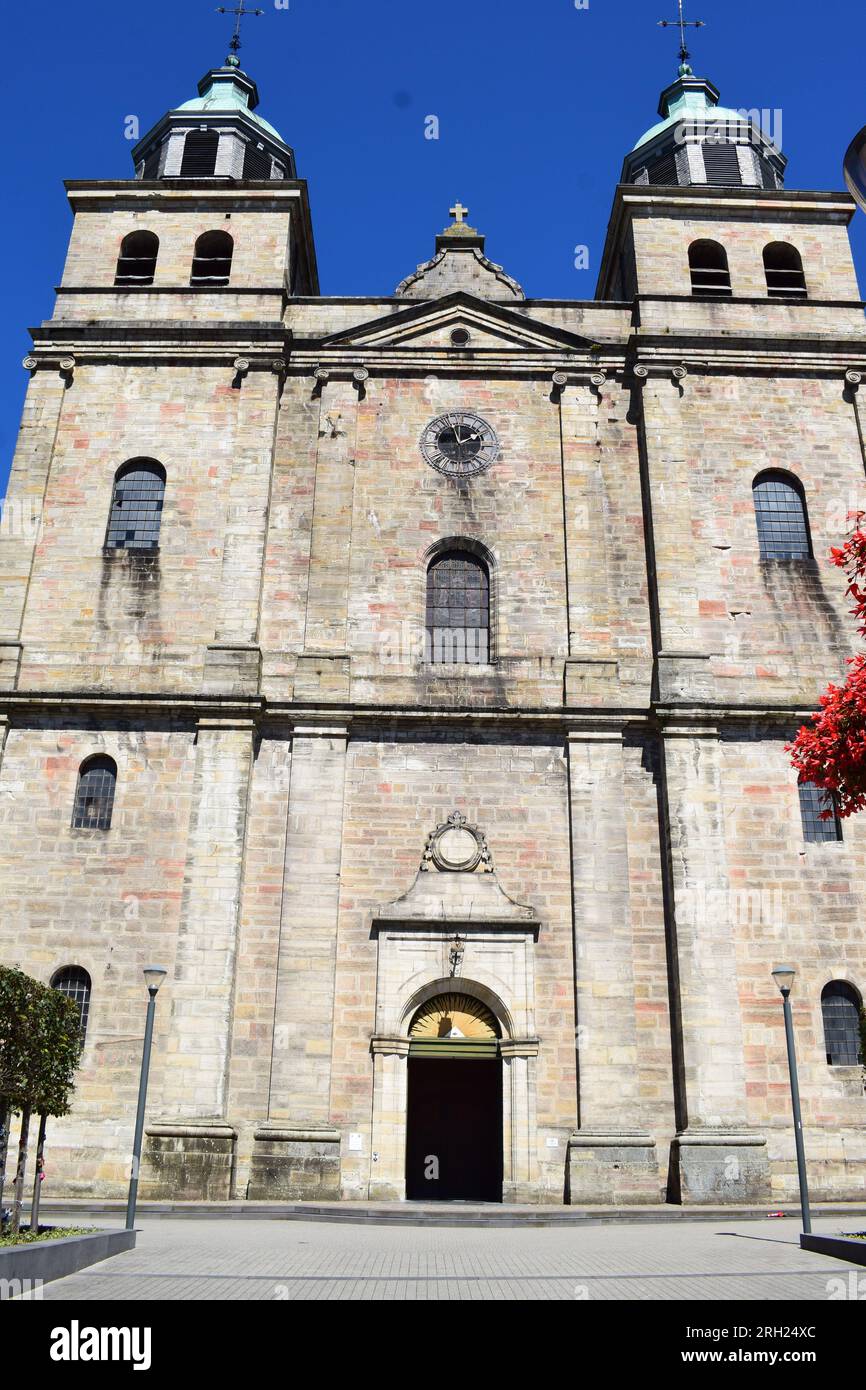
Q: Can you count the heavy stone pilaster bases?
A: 4